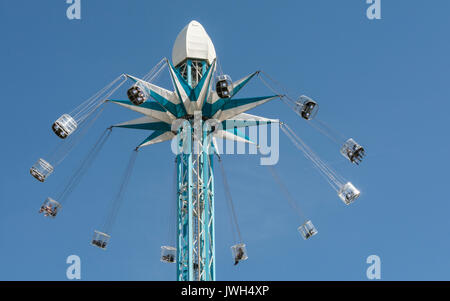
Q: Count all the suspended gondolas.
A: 12